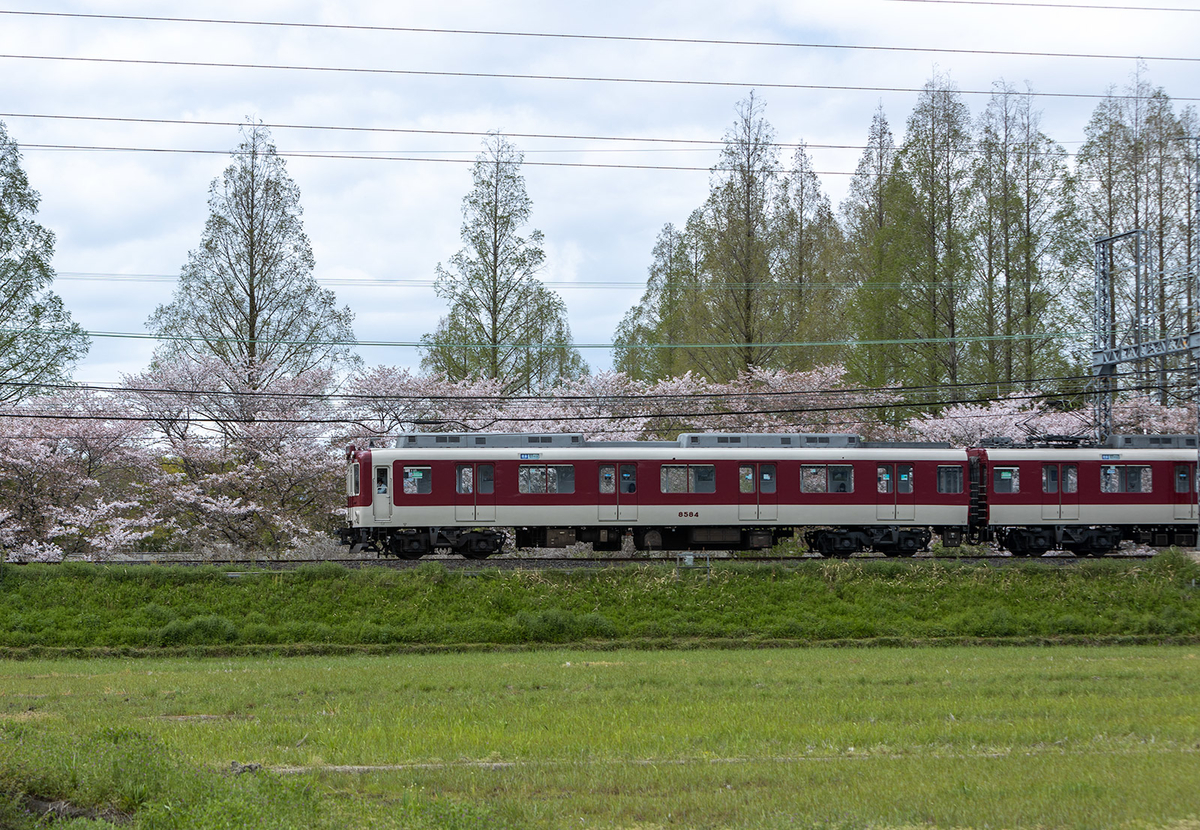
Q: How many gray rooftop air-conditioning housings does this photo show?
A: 3